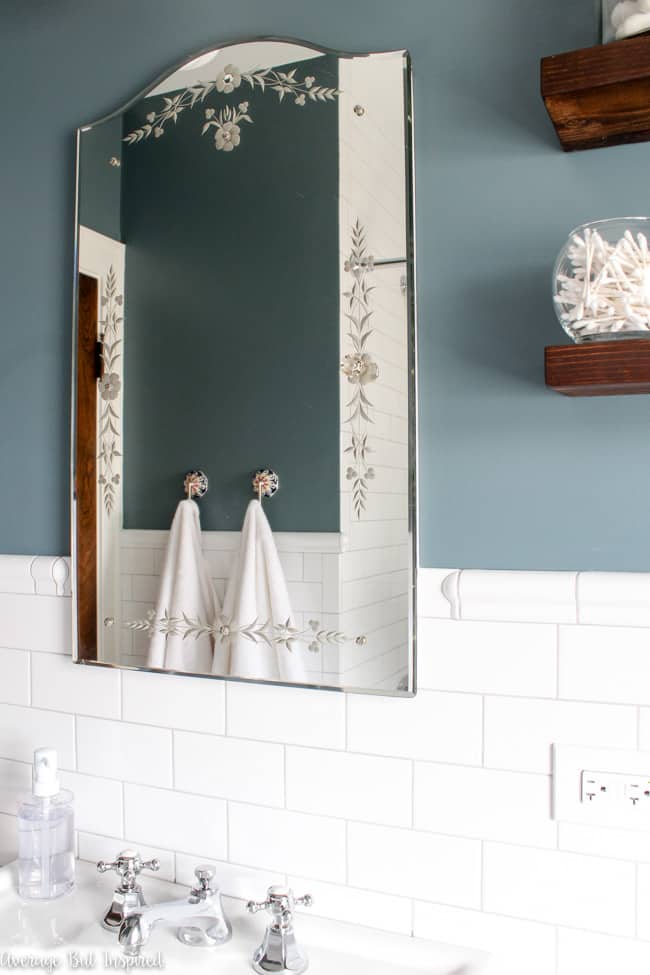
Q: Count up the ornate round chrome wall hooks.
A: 2